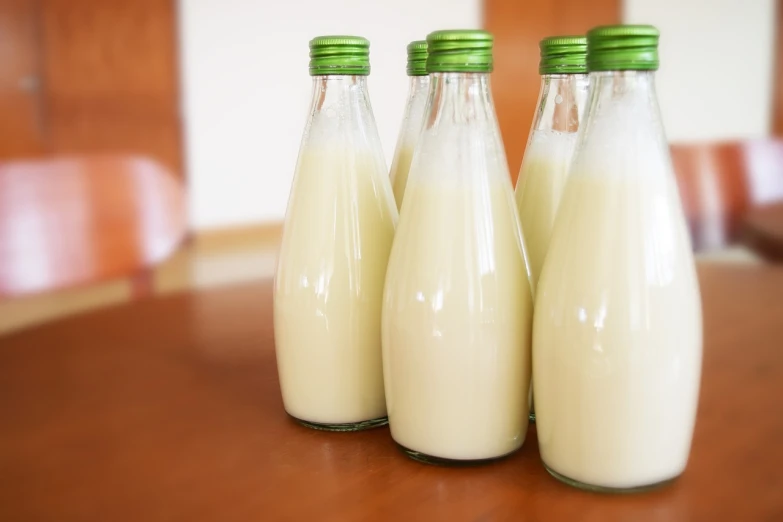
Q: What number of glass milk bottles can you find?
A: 5